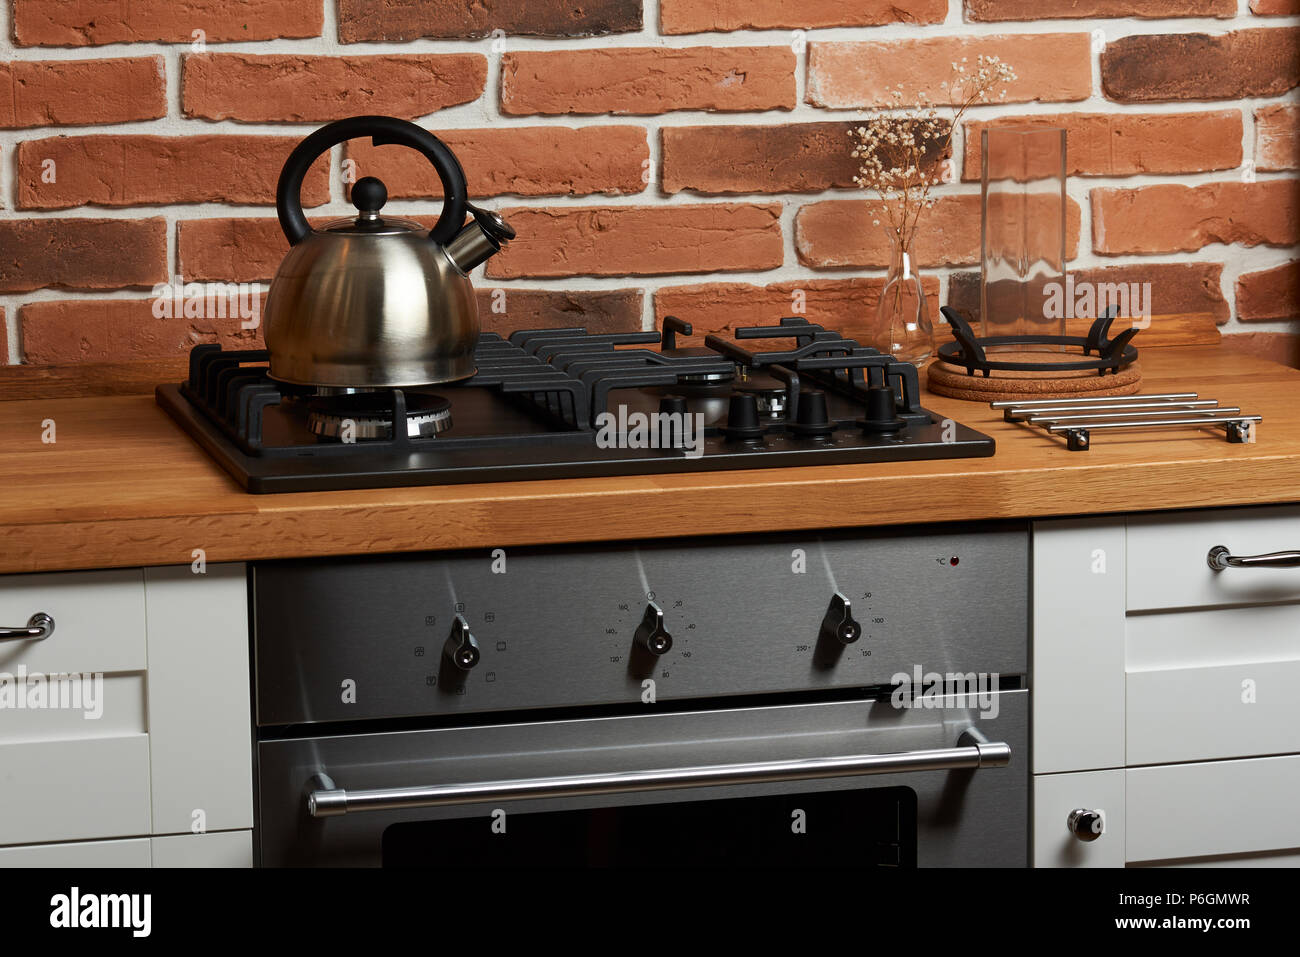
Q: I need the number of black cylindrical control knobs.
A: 4